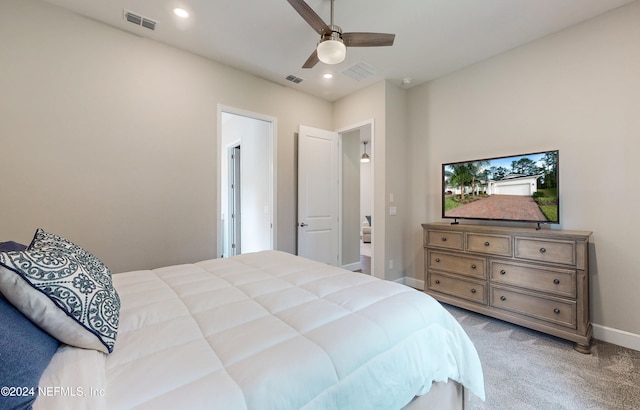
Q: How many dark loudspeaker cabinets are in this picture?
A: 0